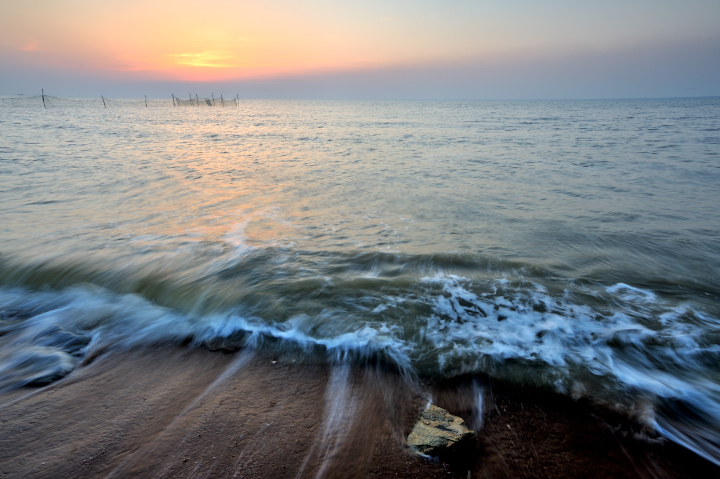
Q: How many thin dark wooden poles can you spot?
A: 9